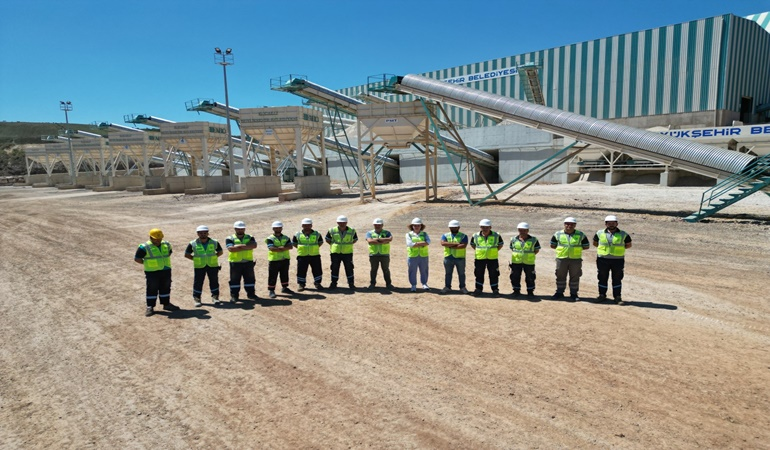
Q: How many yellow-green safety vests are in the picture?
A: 13